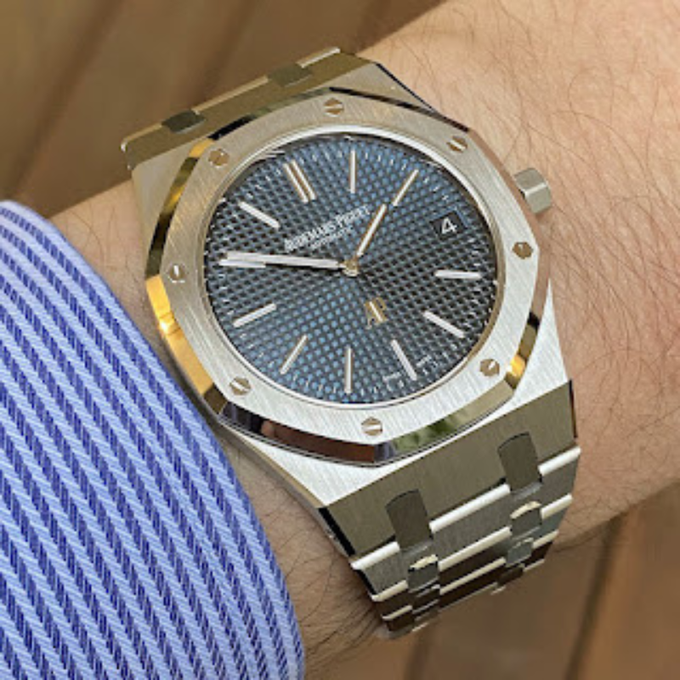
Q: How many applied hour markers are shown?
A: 11